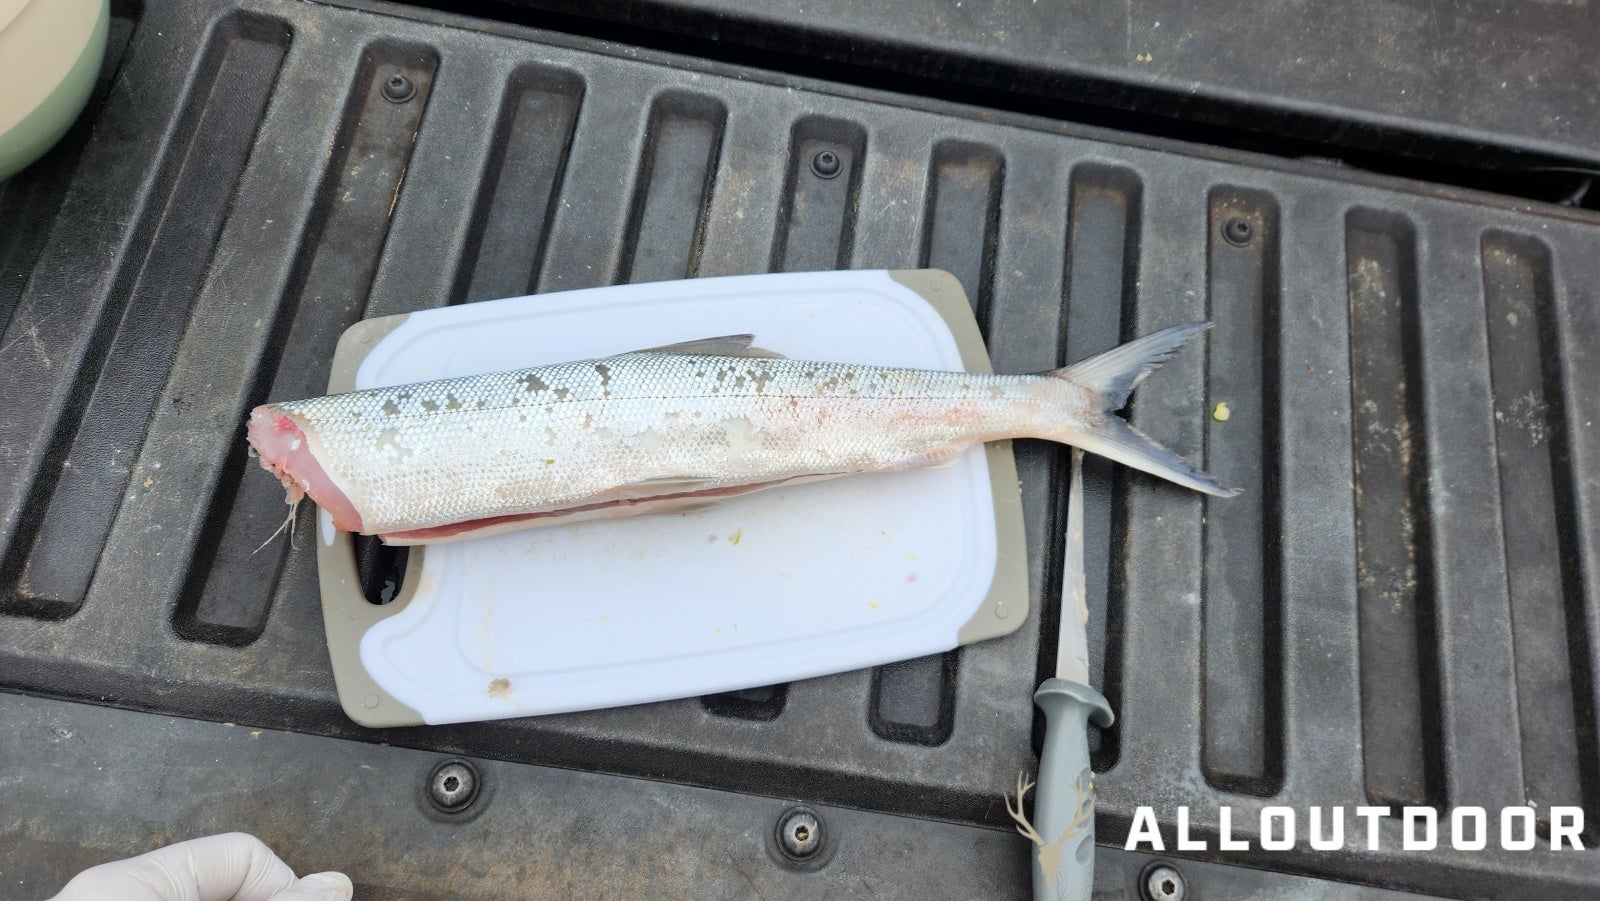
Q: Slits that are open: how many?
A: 1